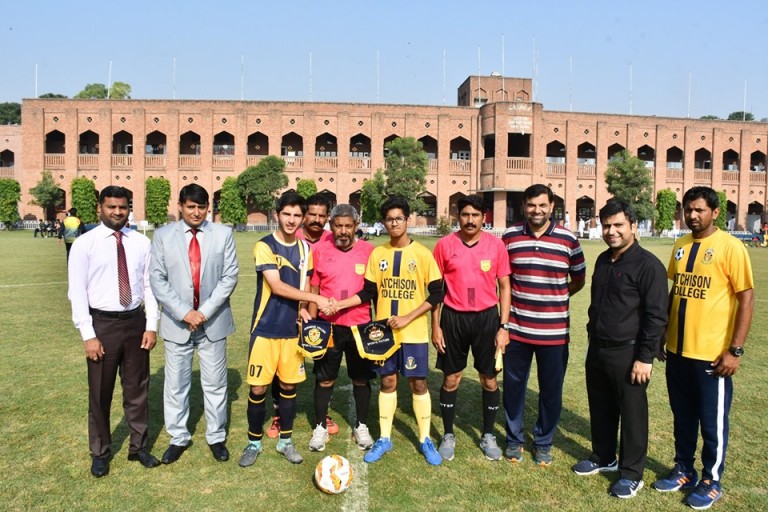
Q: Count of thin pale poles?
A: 15